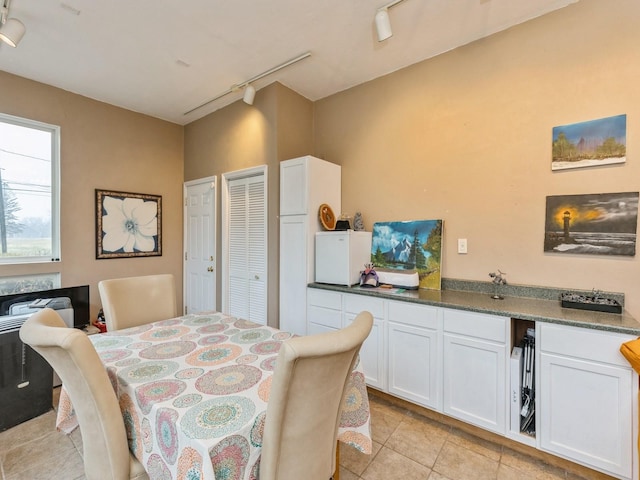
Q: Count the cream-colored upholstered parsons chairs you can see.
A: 3